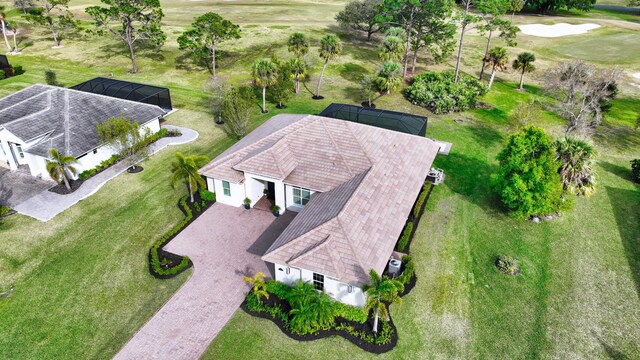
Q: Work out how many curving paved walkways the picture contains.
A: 1